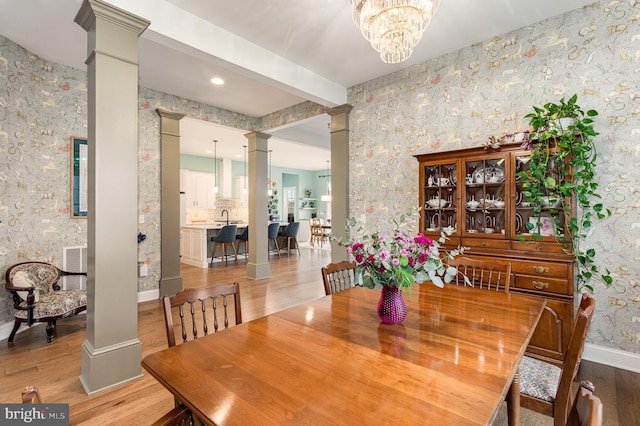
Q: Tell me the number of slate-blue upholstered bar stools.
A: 4